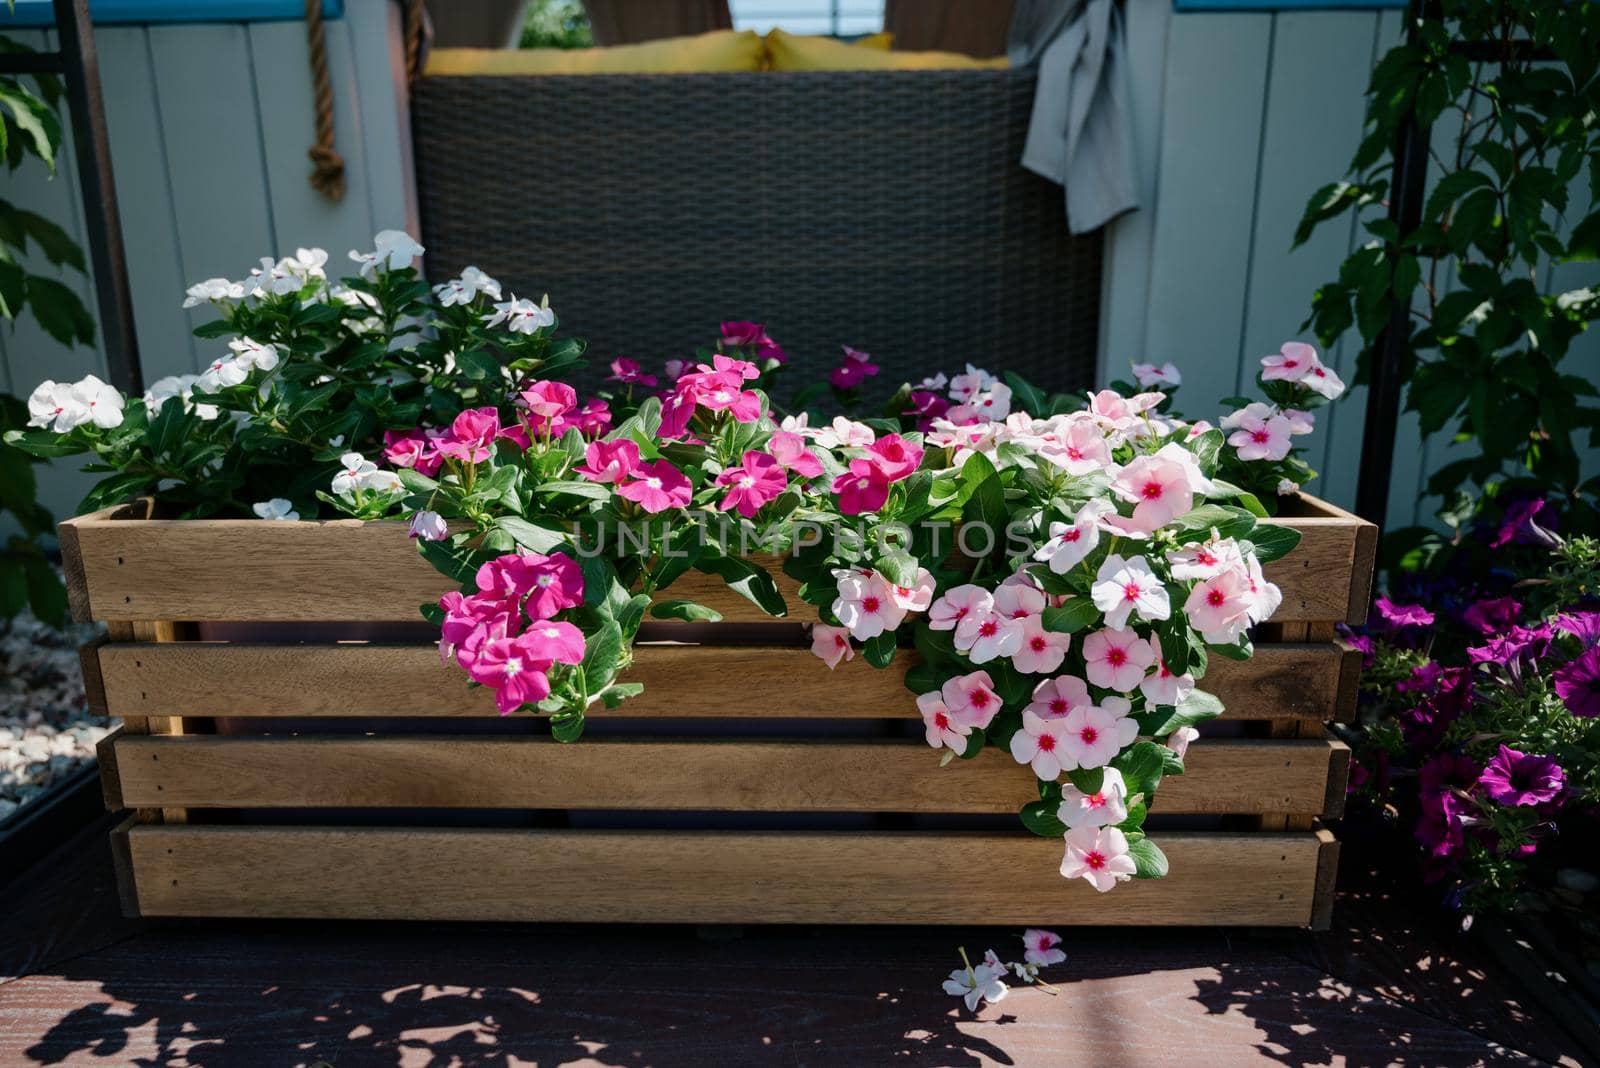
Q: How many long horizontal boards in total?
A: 4